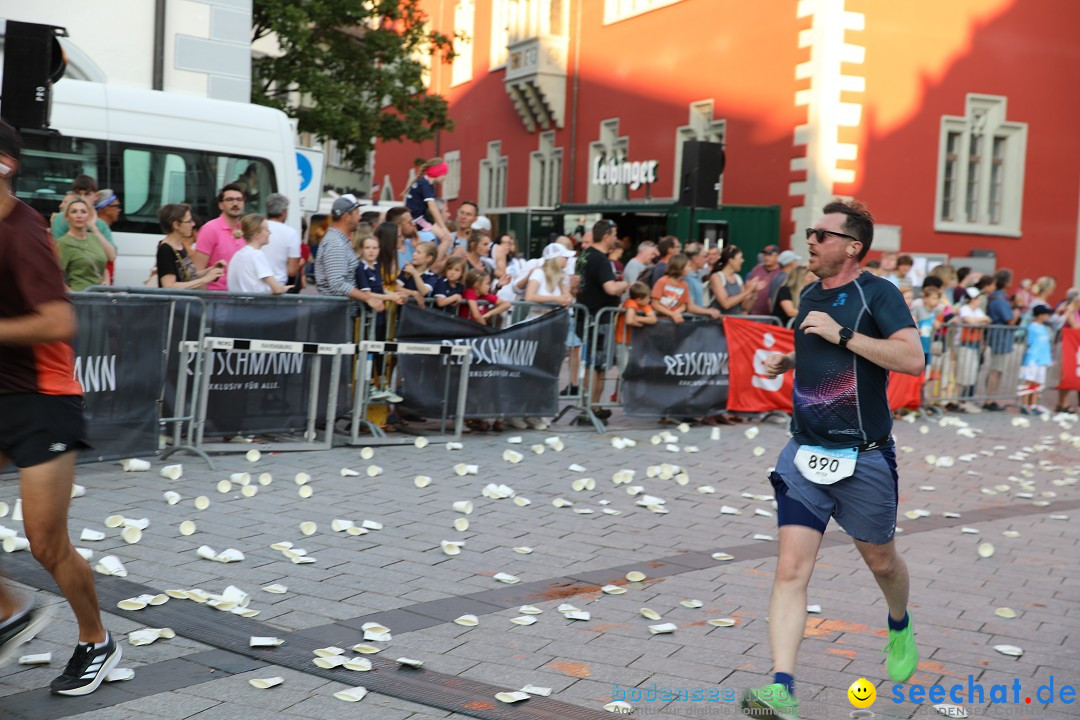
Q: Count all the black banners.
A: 4